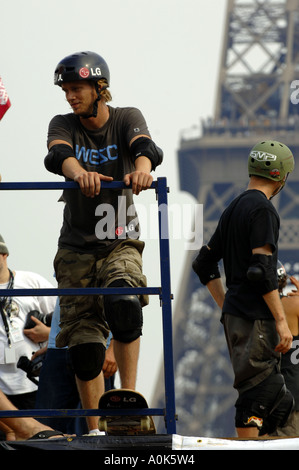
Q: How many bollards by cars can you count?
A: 0